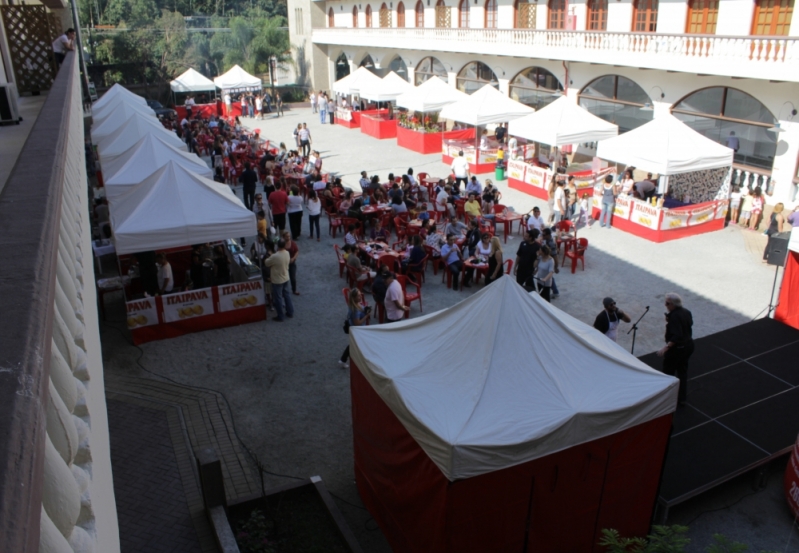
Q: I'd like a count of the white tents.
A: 15